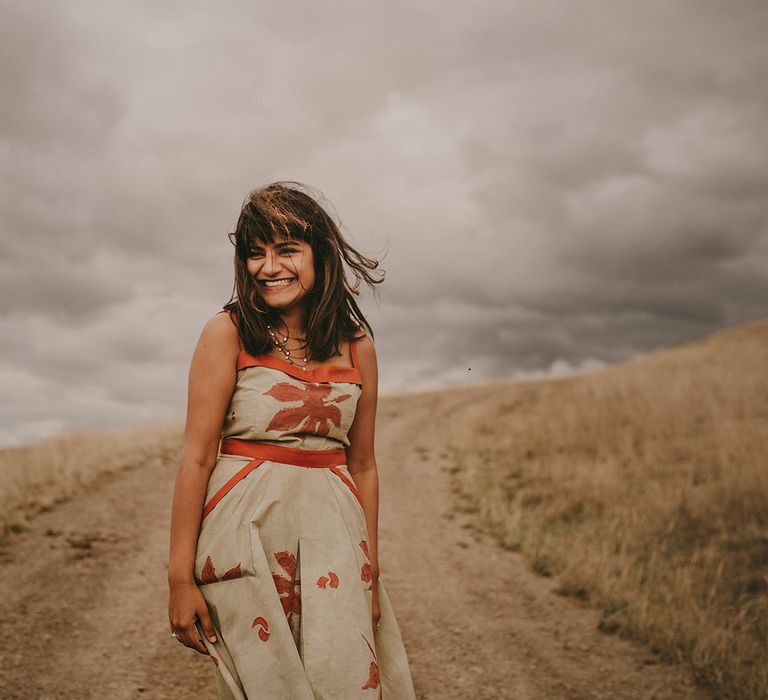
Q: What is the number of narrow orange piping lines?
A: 2